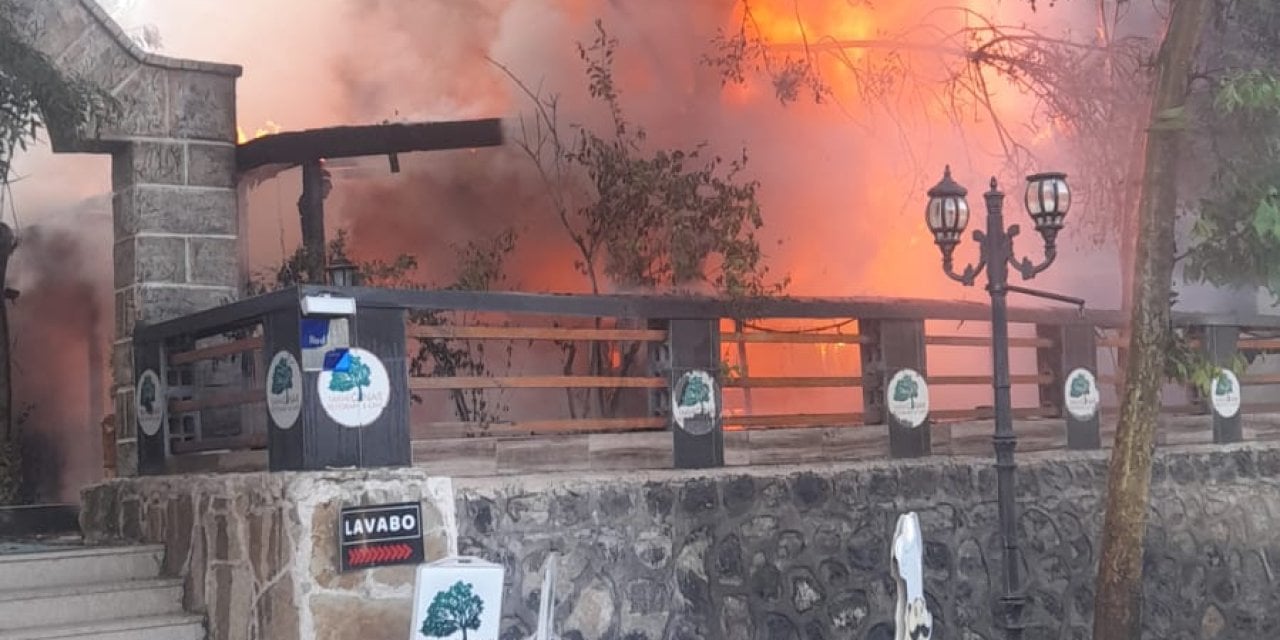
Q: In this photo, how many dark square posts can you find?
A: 6